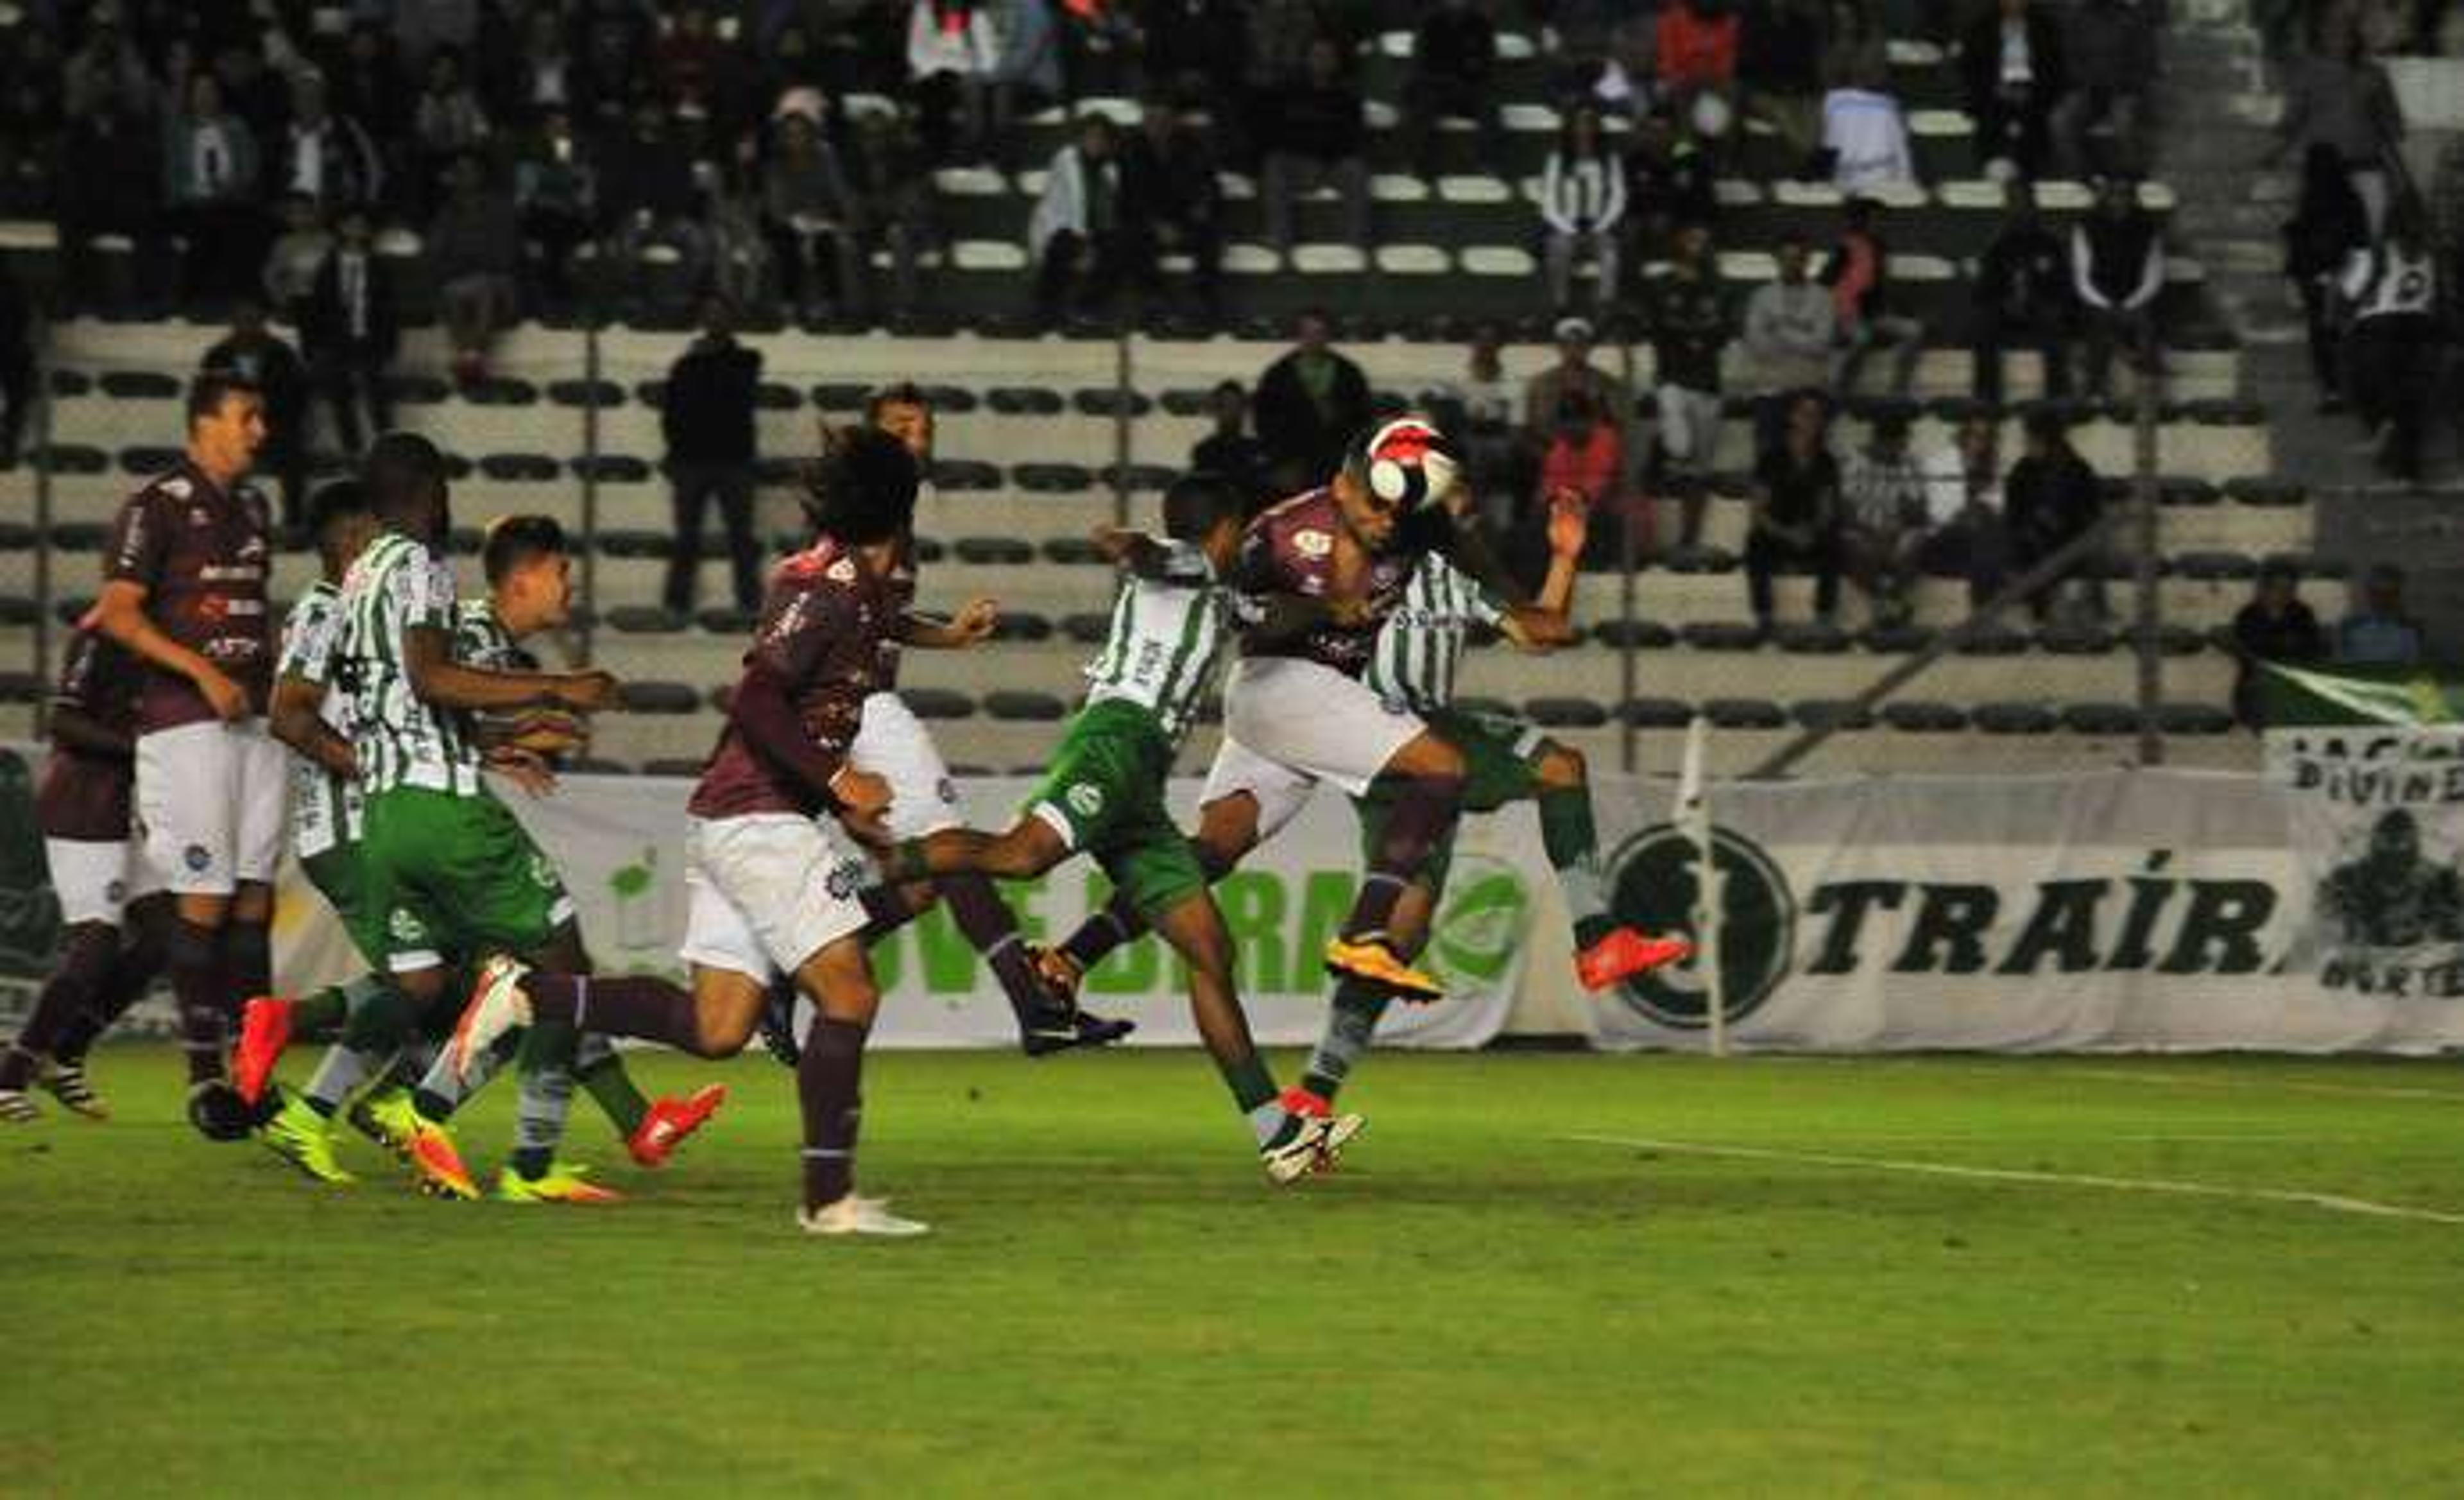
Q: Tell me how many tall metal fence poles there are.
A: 5